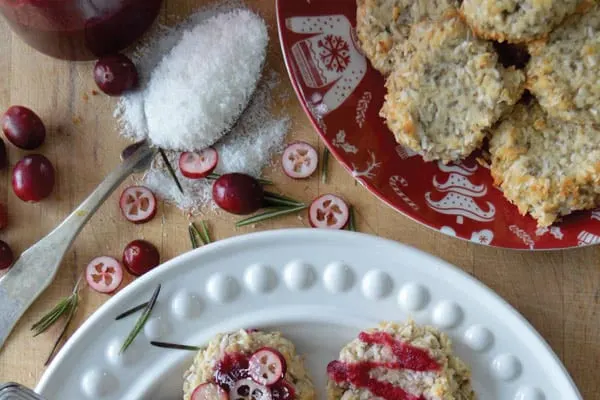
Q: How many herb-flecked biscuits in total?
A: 7